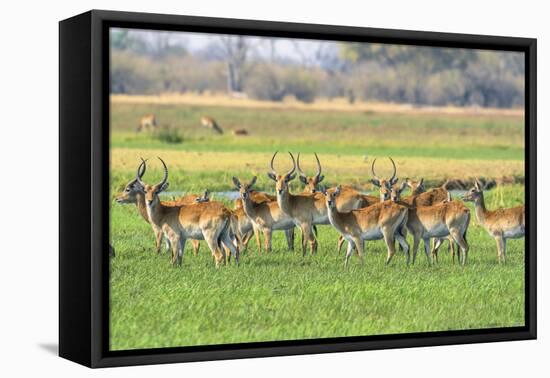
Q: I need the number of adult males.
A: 5